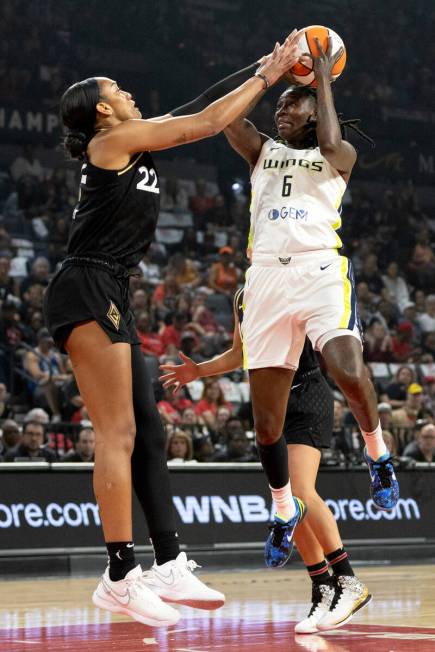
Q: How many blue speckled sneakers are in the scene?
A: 2